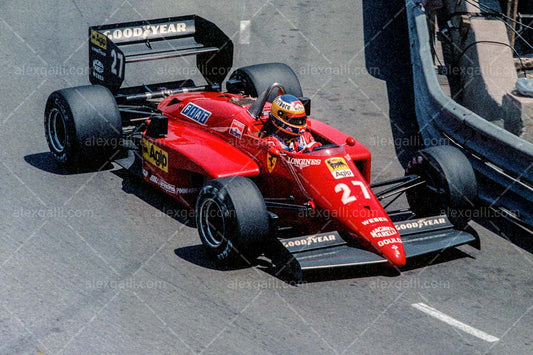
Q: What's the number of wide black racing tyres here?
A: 4